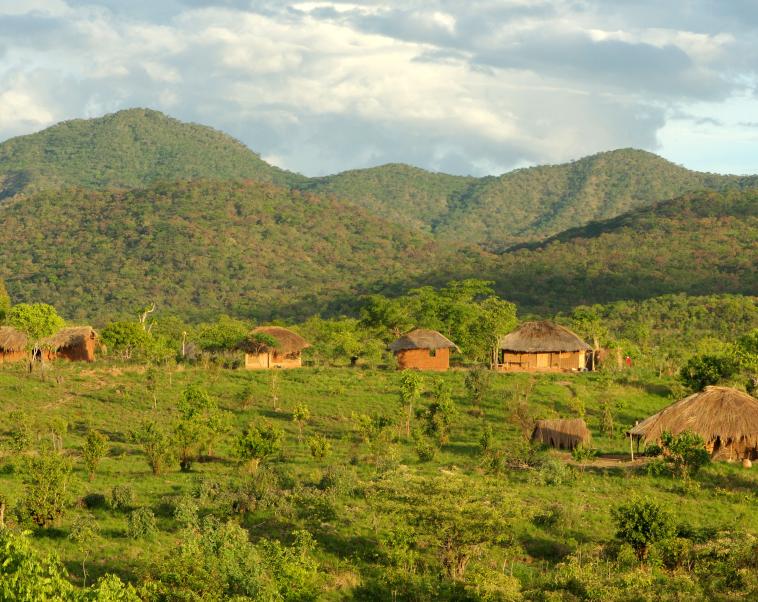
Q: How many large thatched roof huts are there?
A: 6